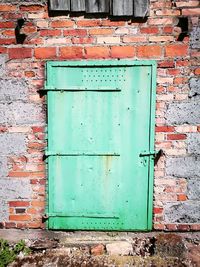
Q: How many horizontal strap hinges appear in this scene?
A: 3